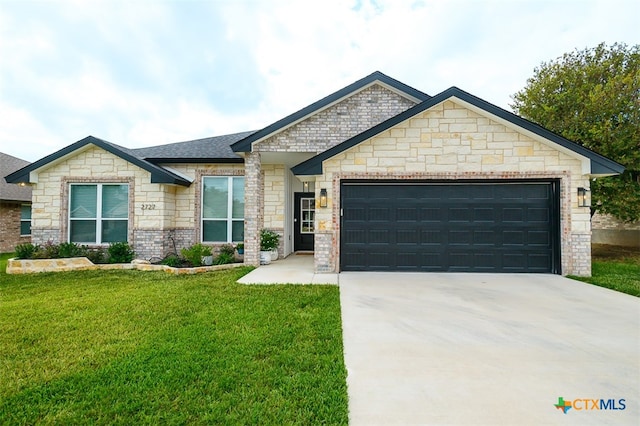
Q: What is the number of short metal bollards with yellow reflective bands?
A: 0